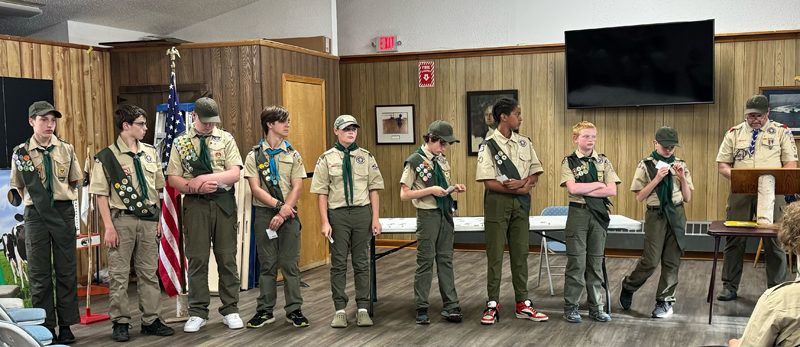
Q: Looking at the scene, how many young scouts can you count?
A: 9